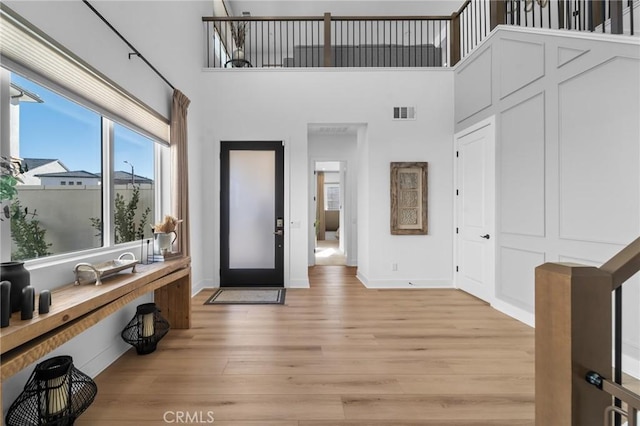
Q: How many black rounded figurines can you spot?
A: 3